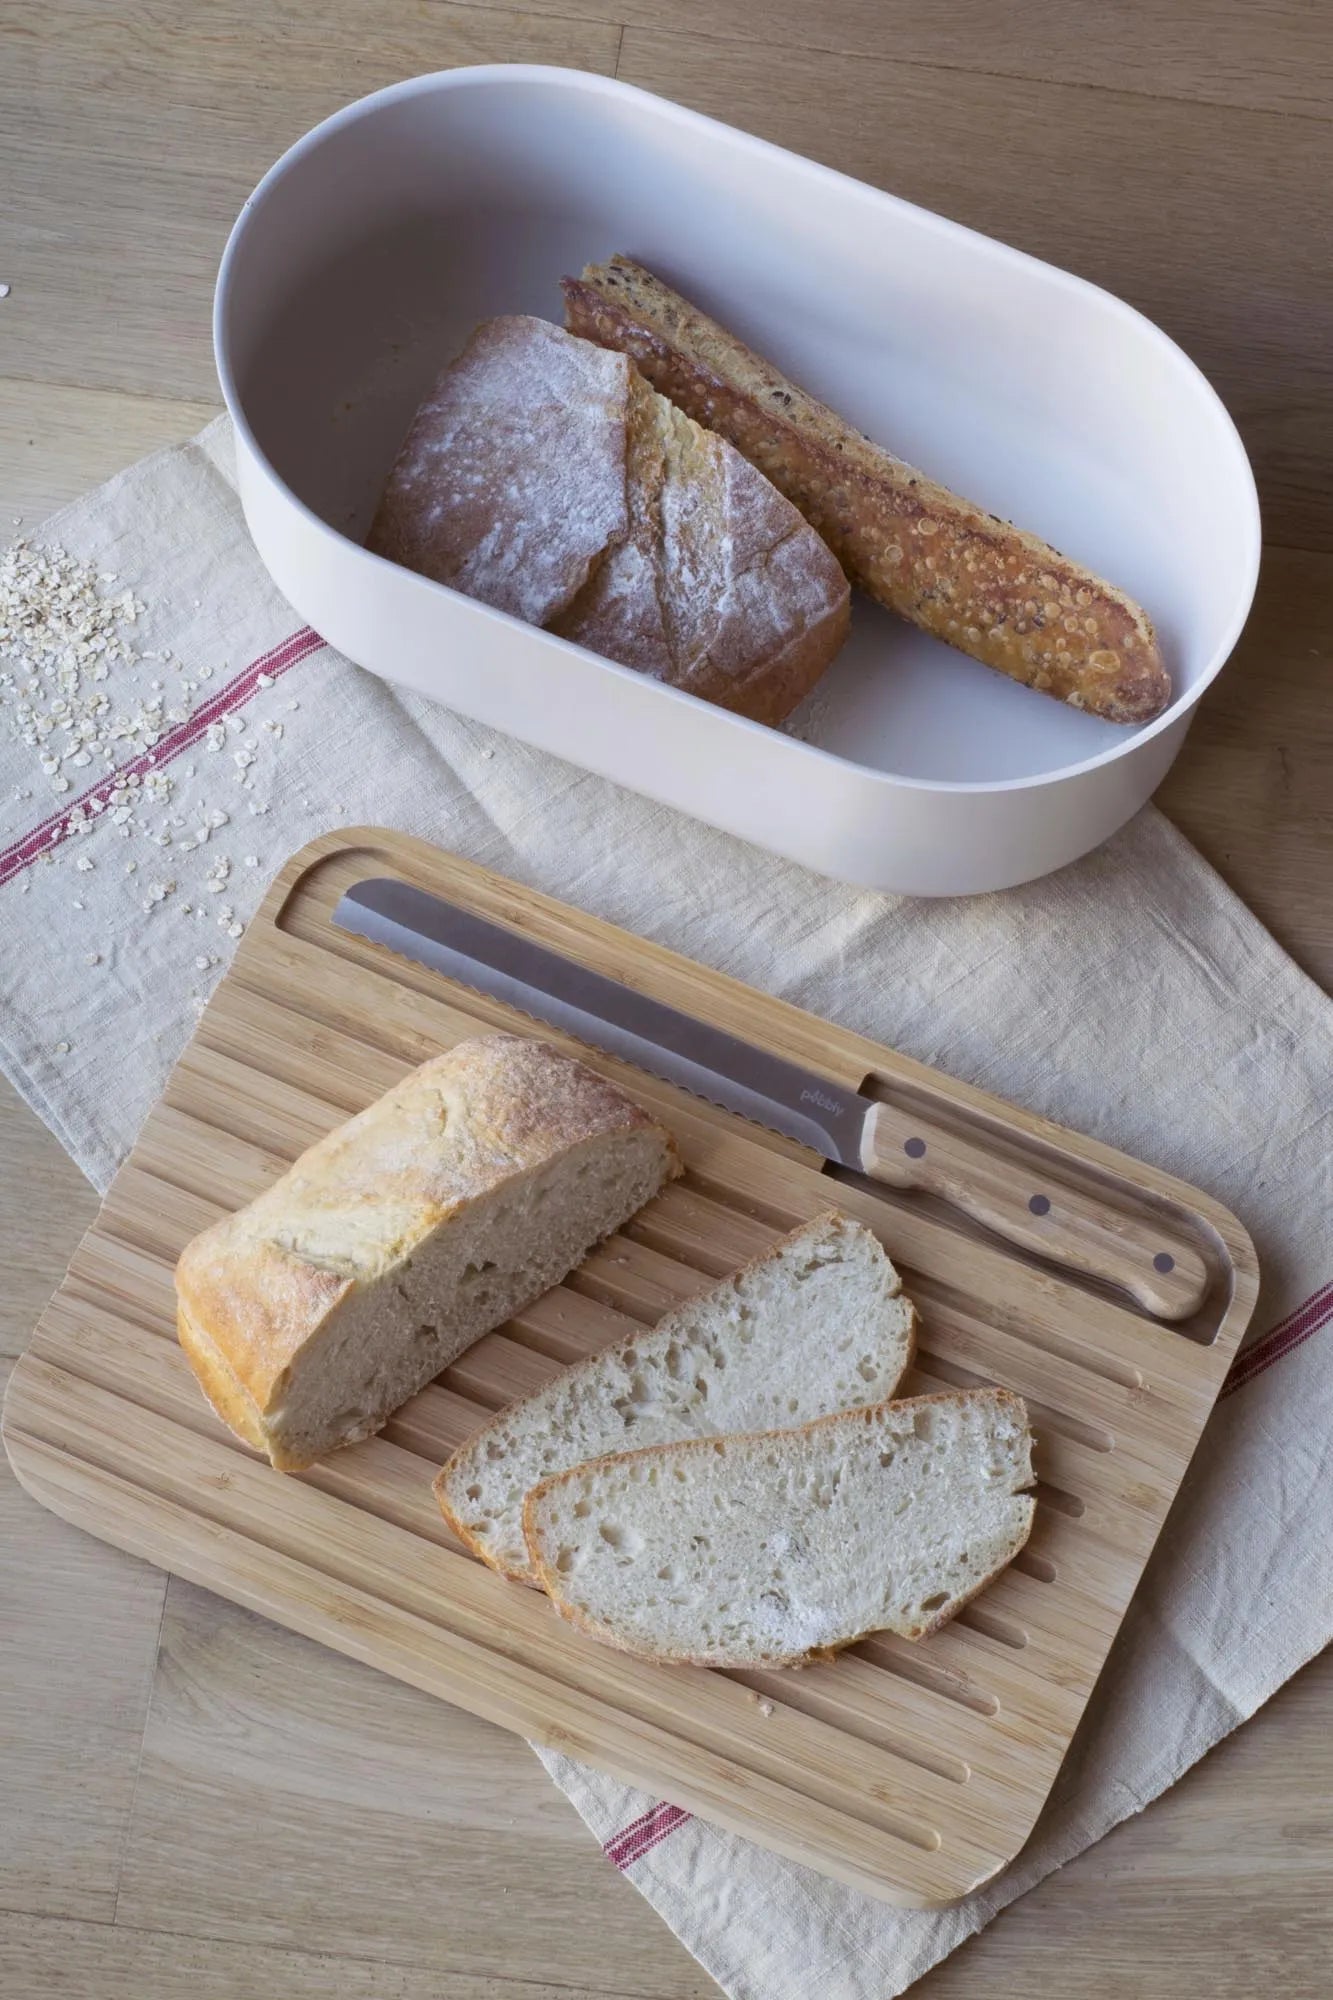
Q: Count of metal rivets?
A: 3